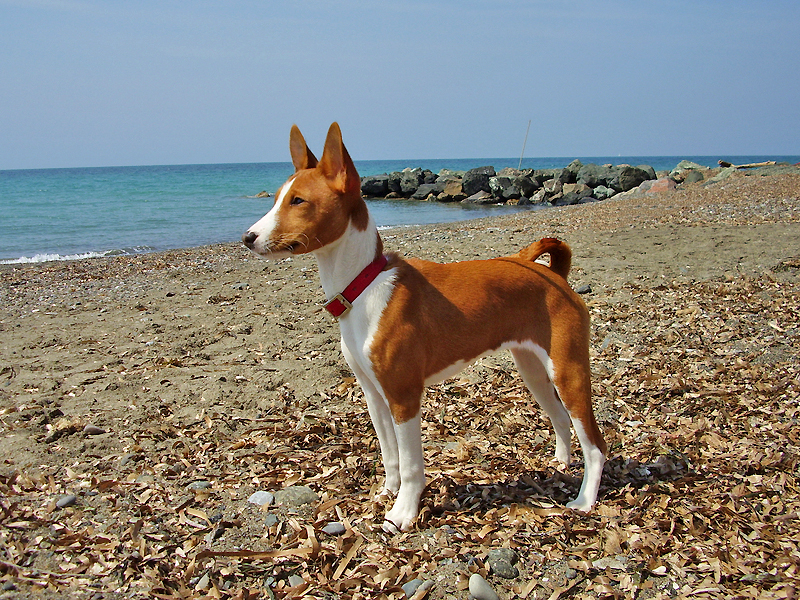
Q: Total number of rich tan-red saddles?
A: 1